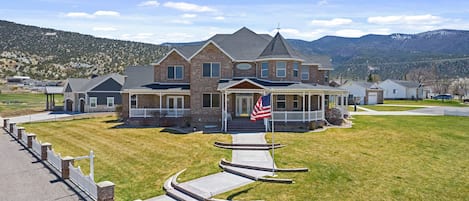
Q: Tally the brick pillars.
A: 7